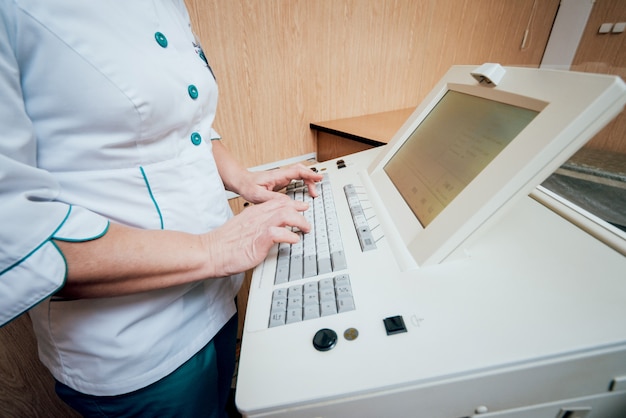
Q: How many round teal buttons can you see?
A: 3